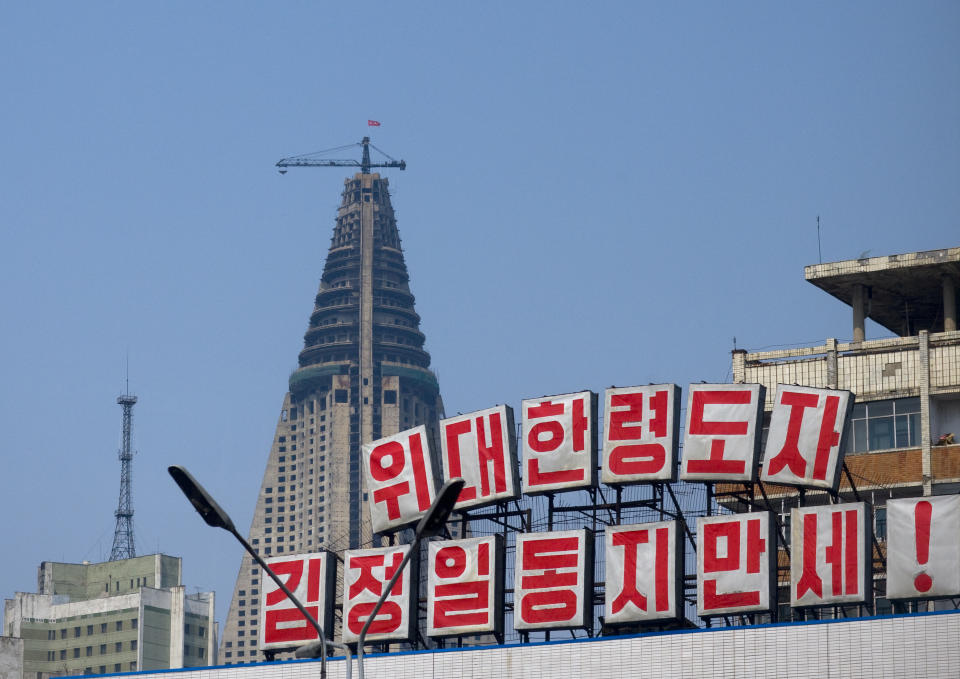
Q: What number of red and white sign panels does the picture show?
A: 14